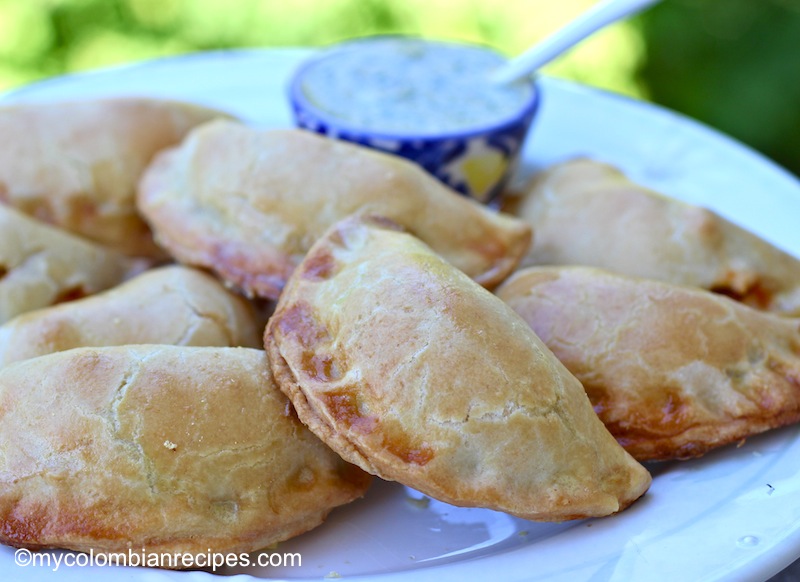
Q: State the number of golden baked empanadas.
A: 8